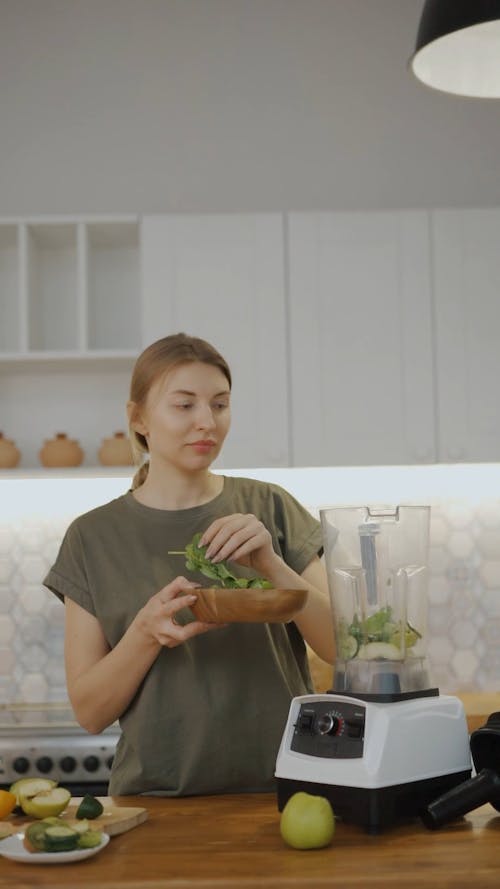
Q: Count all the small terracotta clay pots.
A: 3